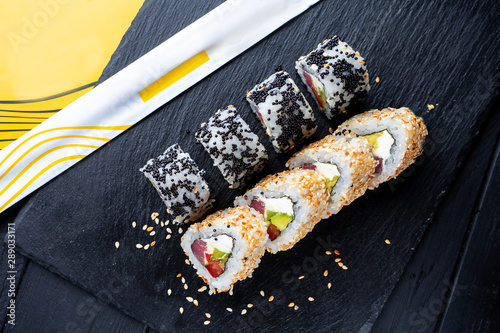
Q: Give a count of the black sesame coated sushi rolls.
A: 4